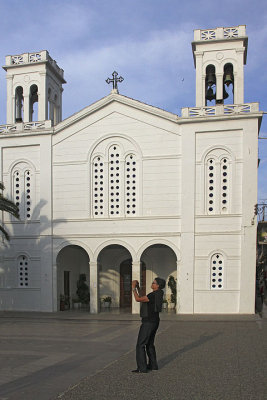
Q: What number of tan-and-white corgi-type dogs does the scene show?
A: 0